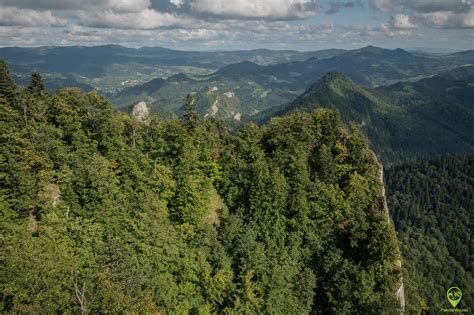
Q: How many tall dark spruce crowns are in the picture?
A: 3